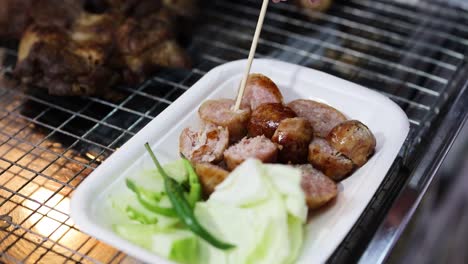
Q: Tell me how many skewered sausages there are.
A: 1